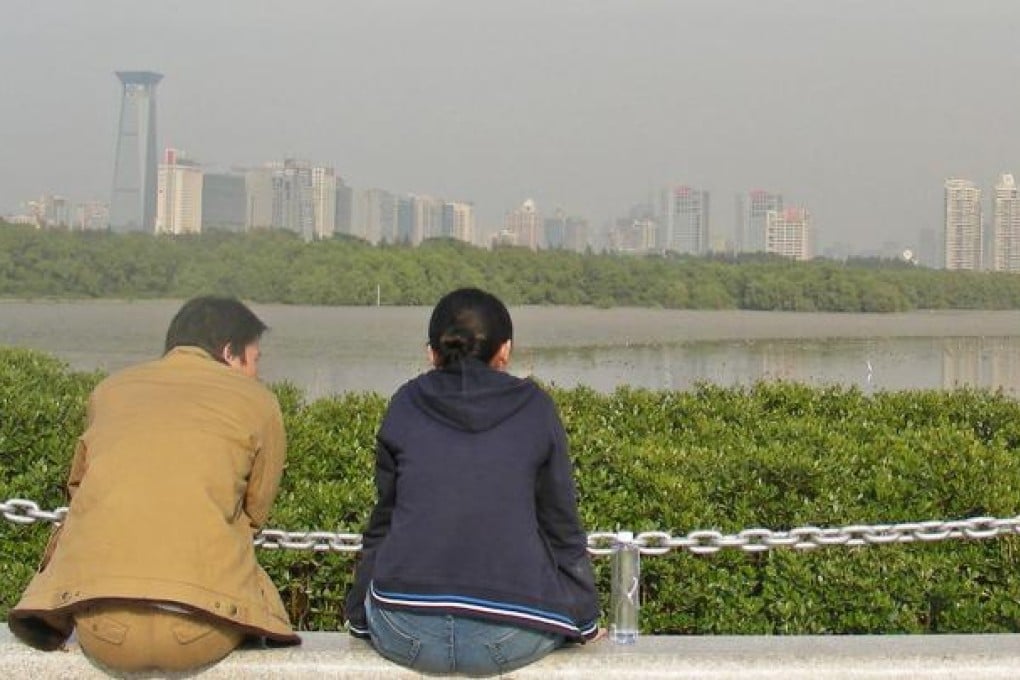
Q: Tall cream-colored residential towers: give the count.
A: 2